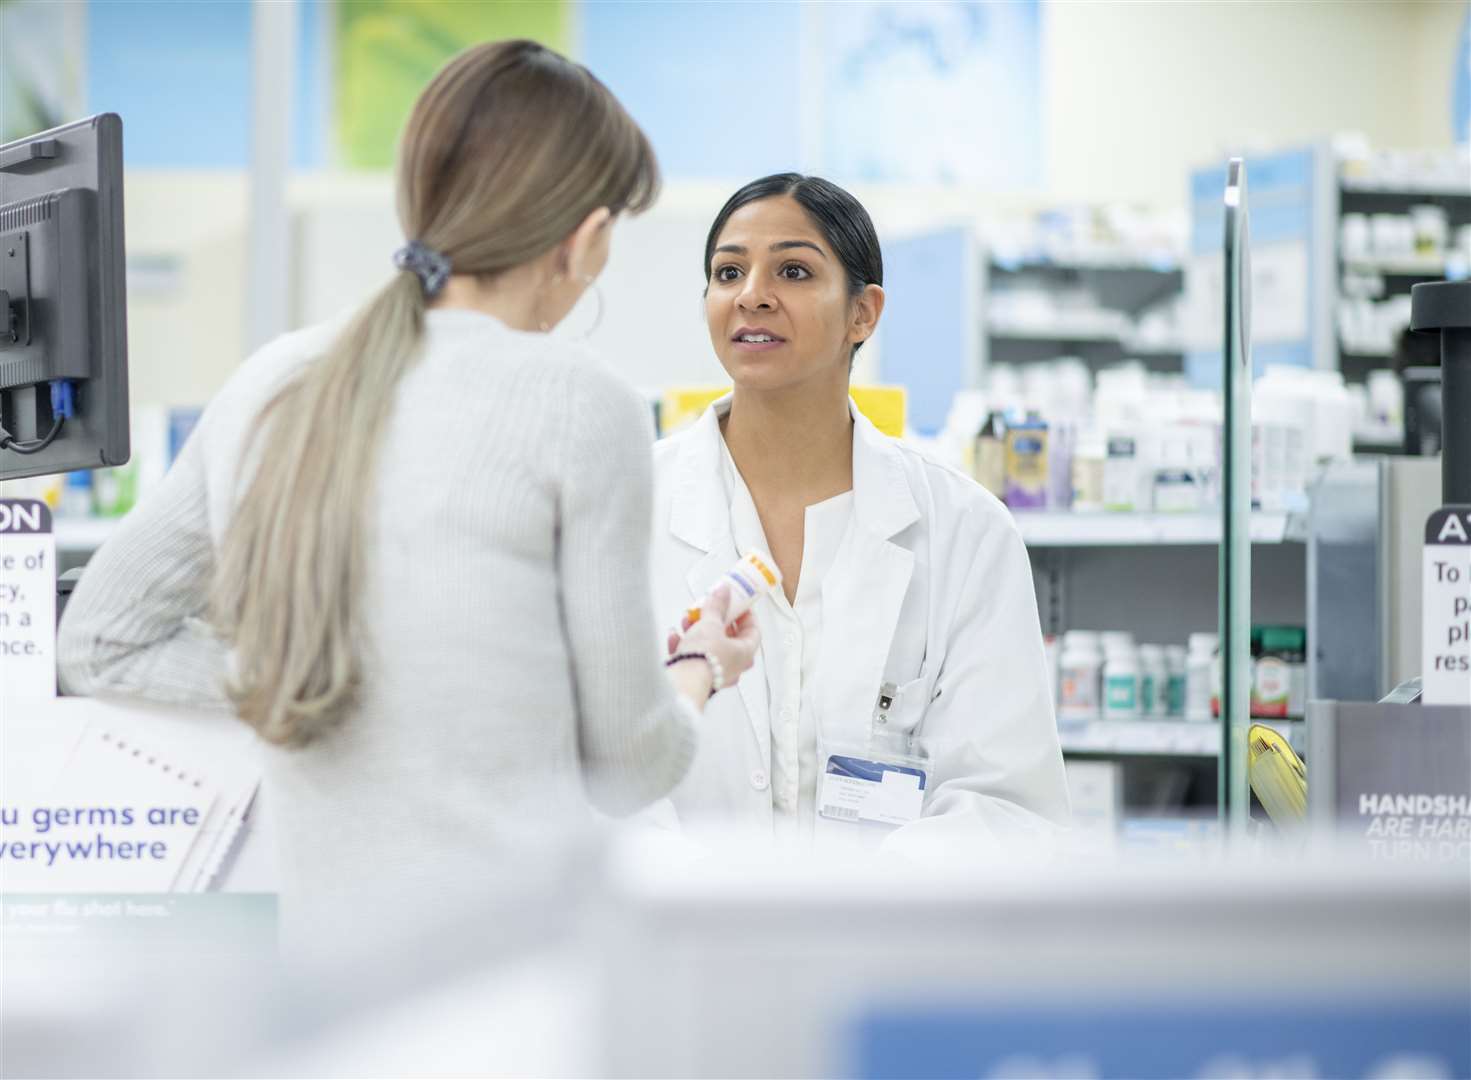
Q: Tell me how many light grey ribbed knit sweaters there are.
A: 1